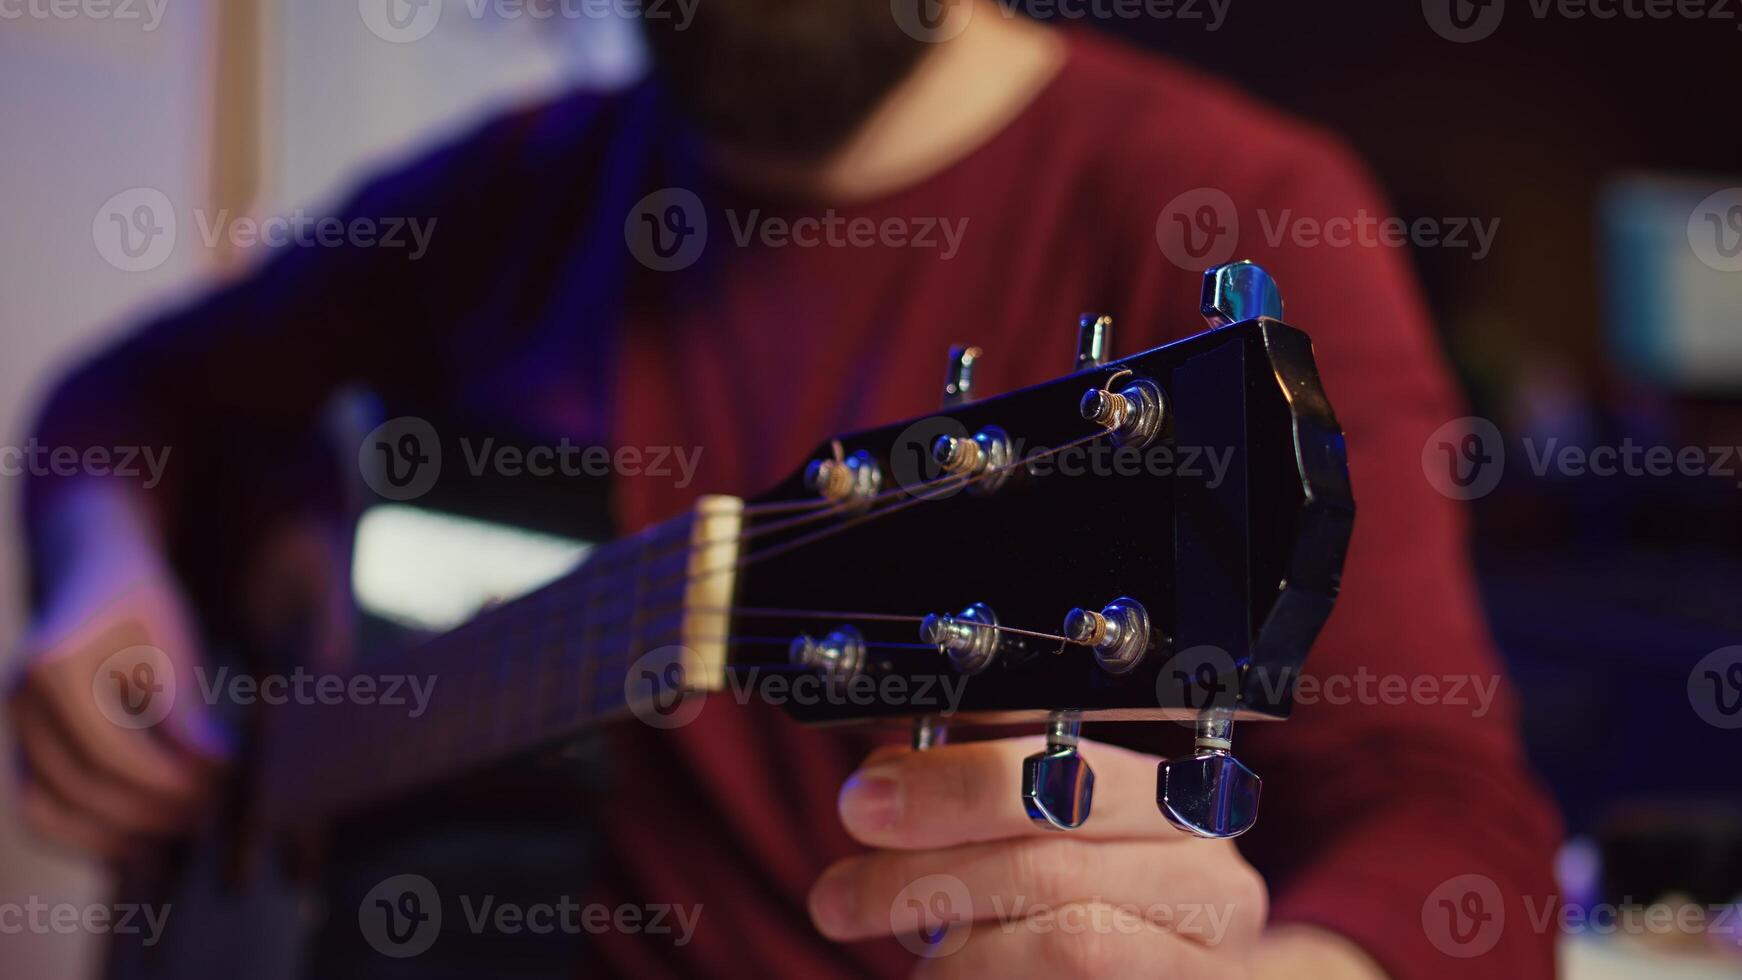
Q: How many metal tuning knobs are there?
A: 6